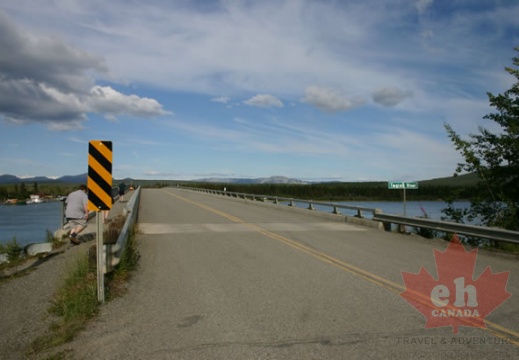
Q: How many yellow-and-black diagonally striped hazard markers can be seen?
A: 1